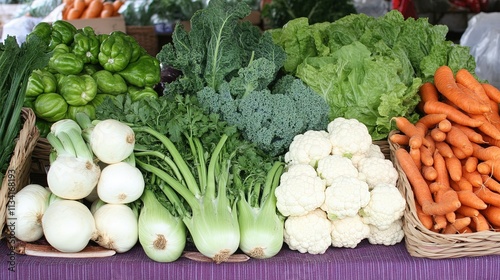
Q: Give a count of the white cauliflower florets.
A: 12